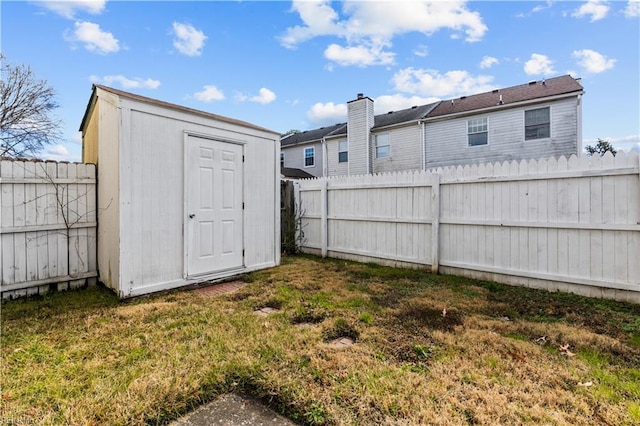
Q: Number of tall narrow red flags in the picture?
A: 0